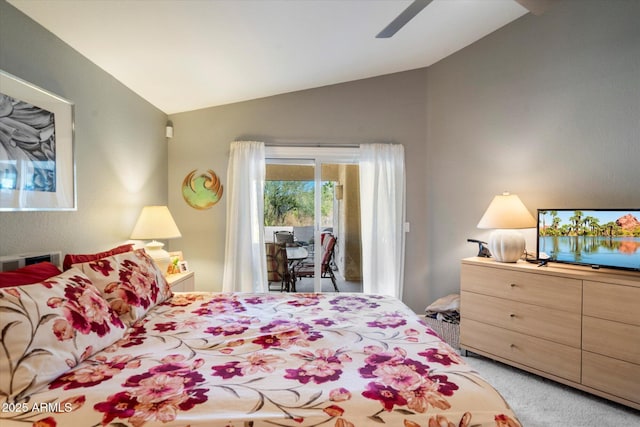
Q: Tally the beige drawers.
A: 6